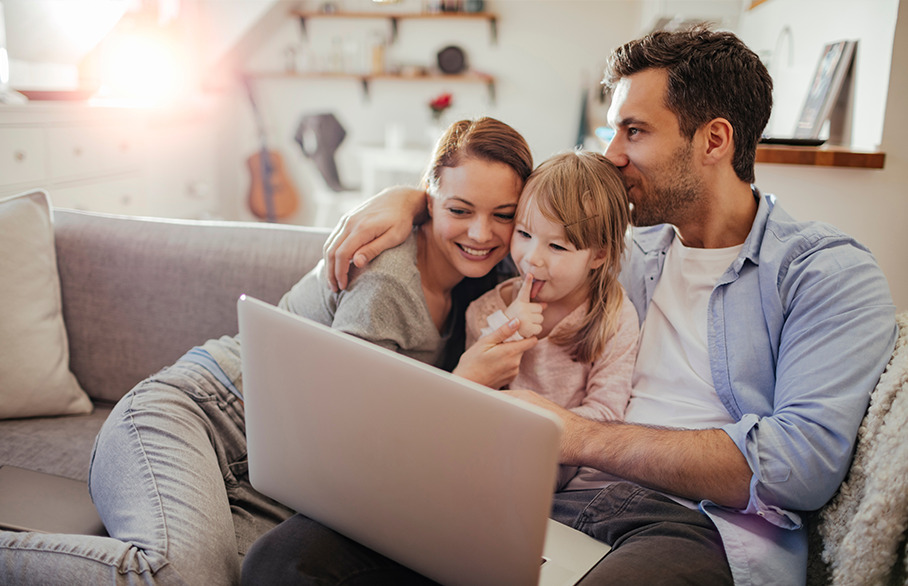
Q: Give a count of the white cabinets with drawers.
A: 1